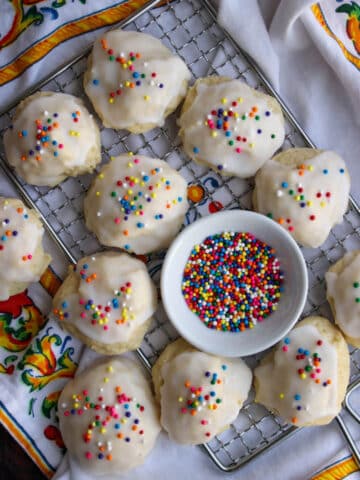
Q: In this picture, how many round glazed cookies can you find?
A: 11